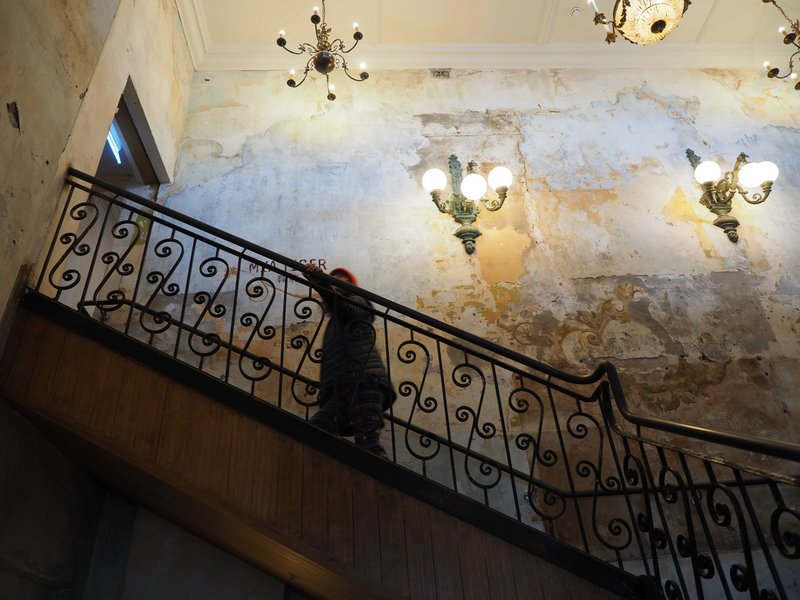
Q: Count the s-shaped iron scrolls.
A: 15